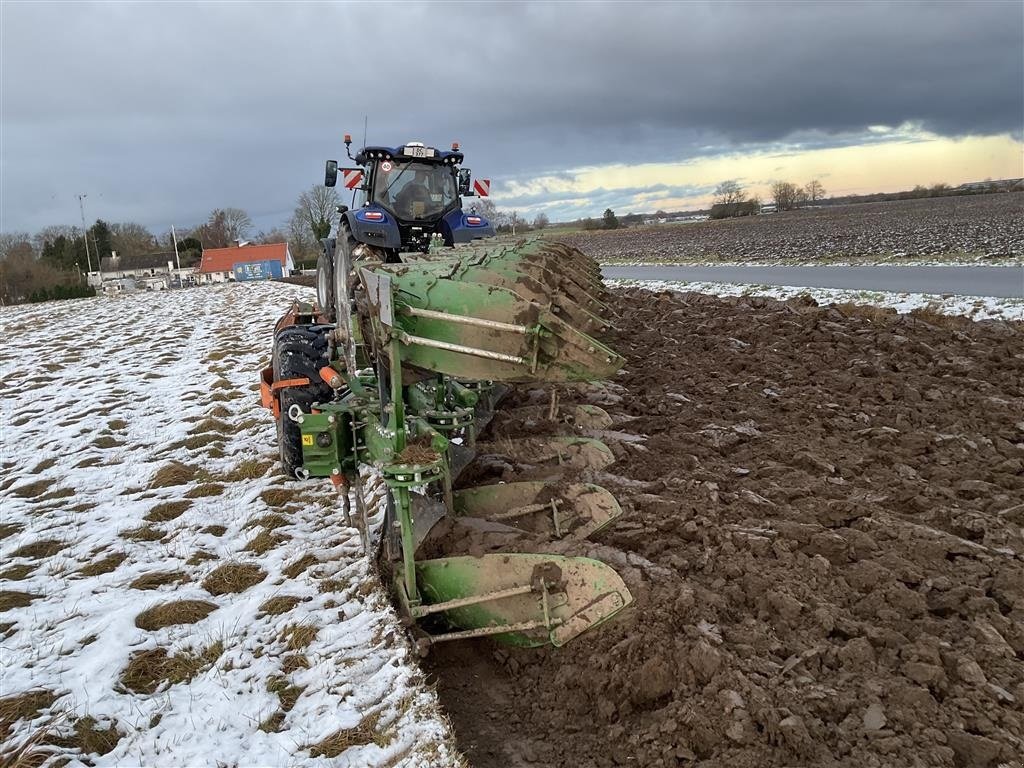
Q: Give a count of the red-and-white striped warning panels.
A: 2